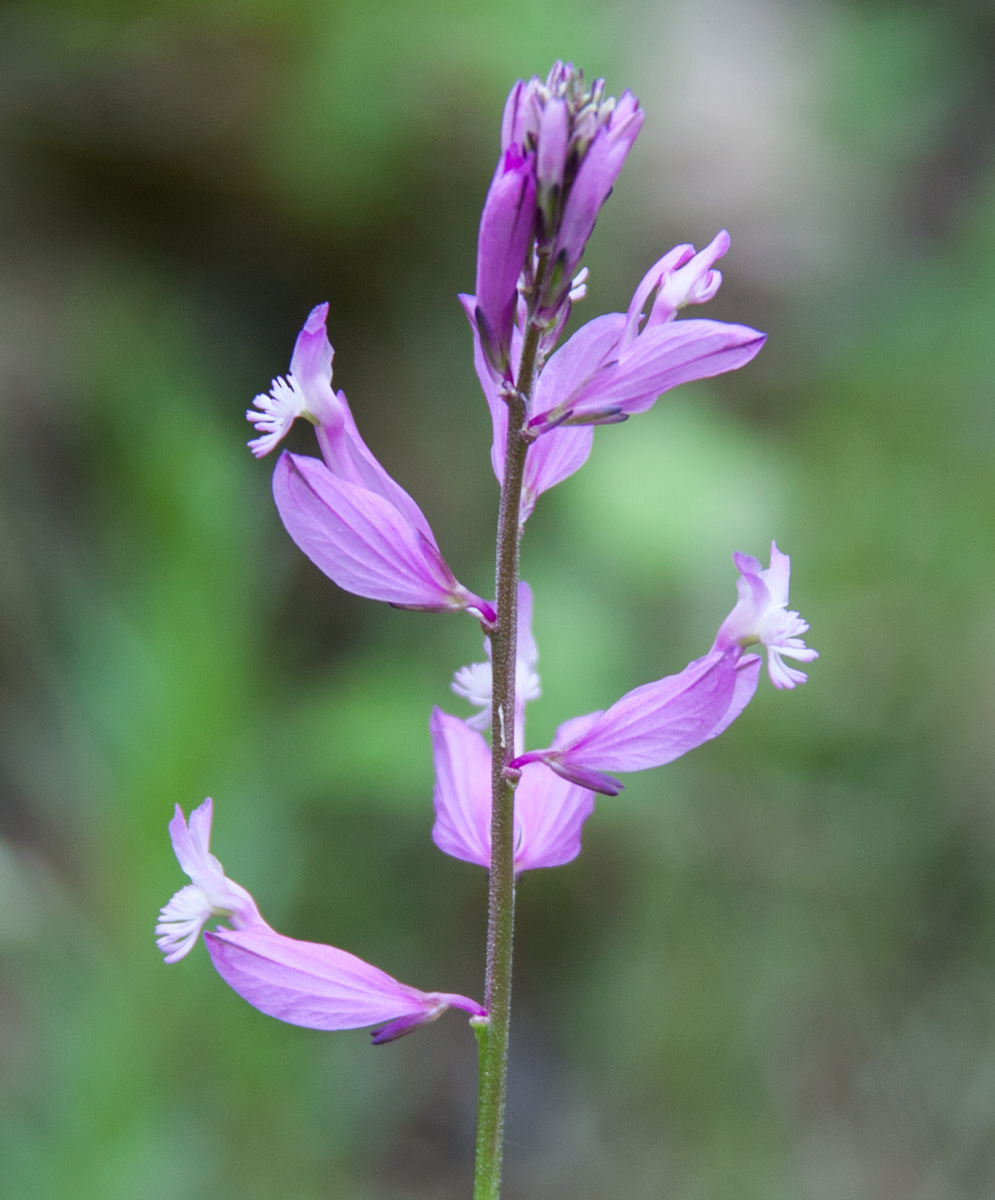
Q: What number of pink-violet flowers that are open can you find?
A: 6